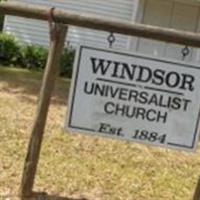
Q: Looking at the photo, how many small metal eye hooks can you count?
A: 2